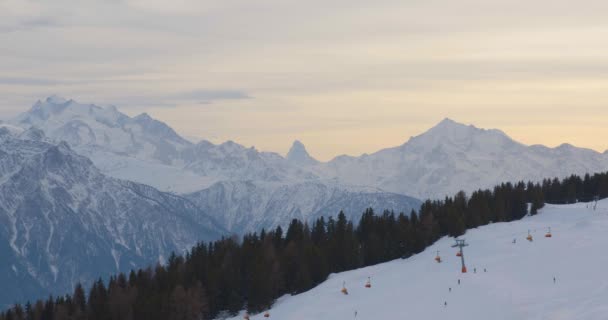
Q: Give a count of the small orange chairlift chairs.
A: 8